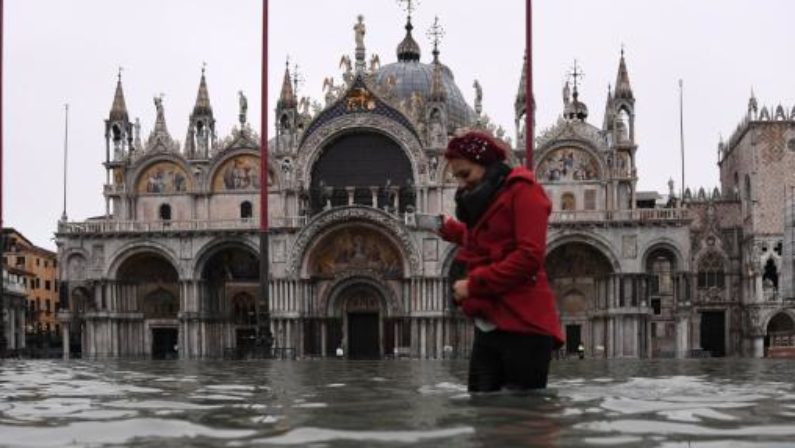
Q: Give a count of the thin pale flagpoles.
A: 2